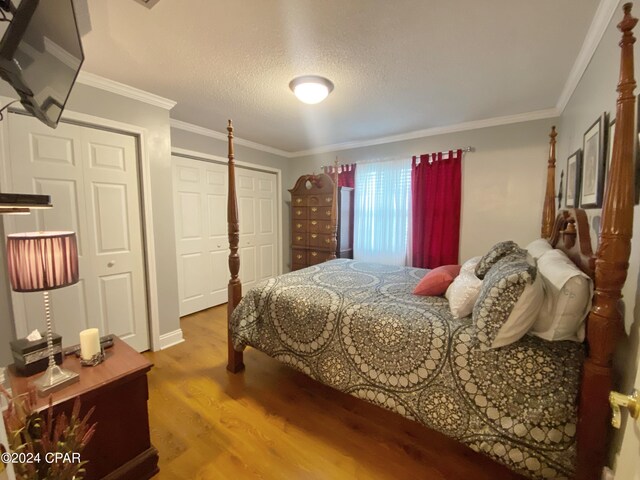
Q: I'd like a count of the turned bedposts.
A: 4